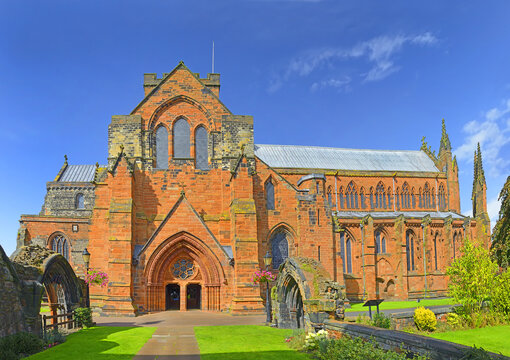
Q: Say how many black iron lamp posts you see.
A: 2